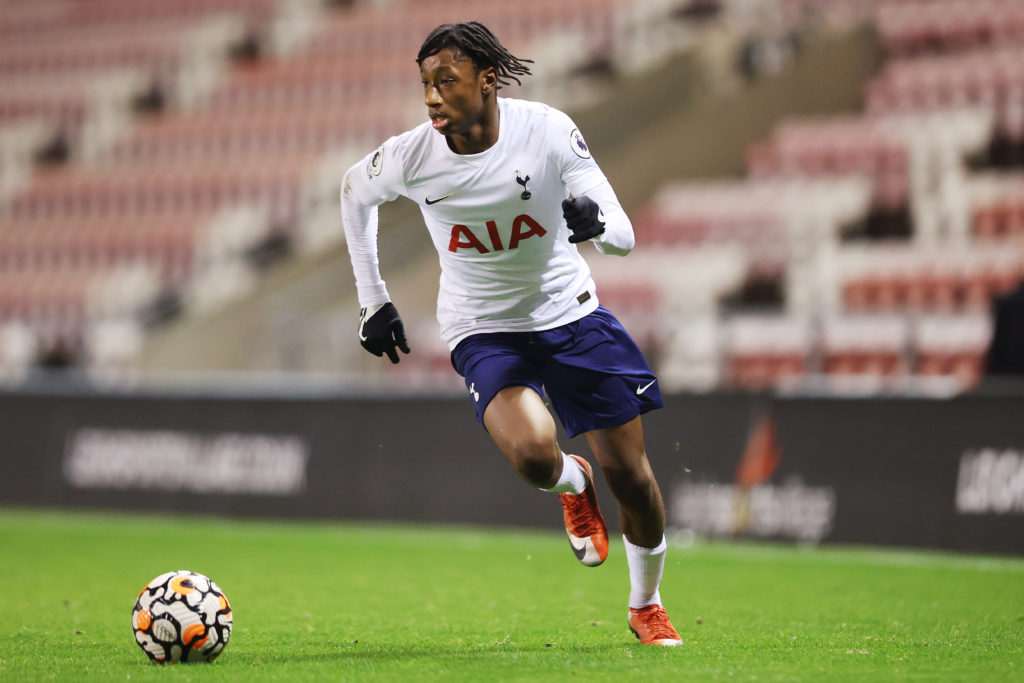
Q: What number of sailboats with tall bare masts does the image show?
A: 0